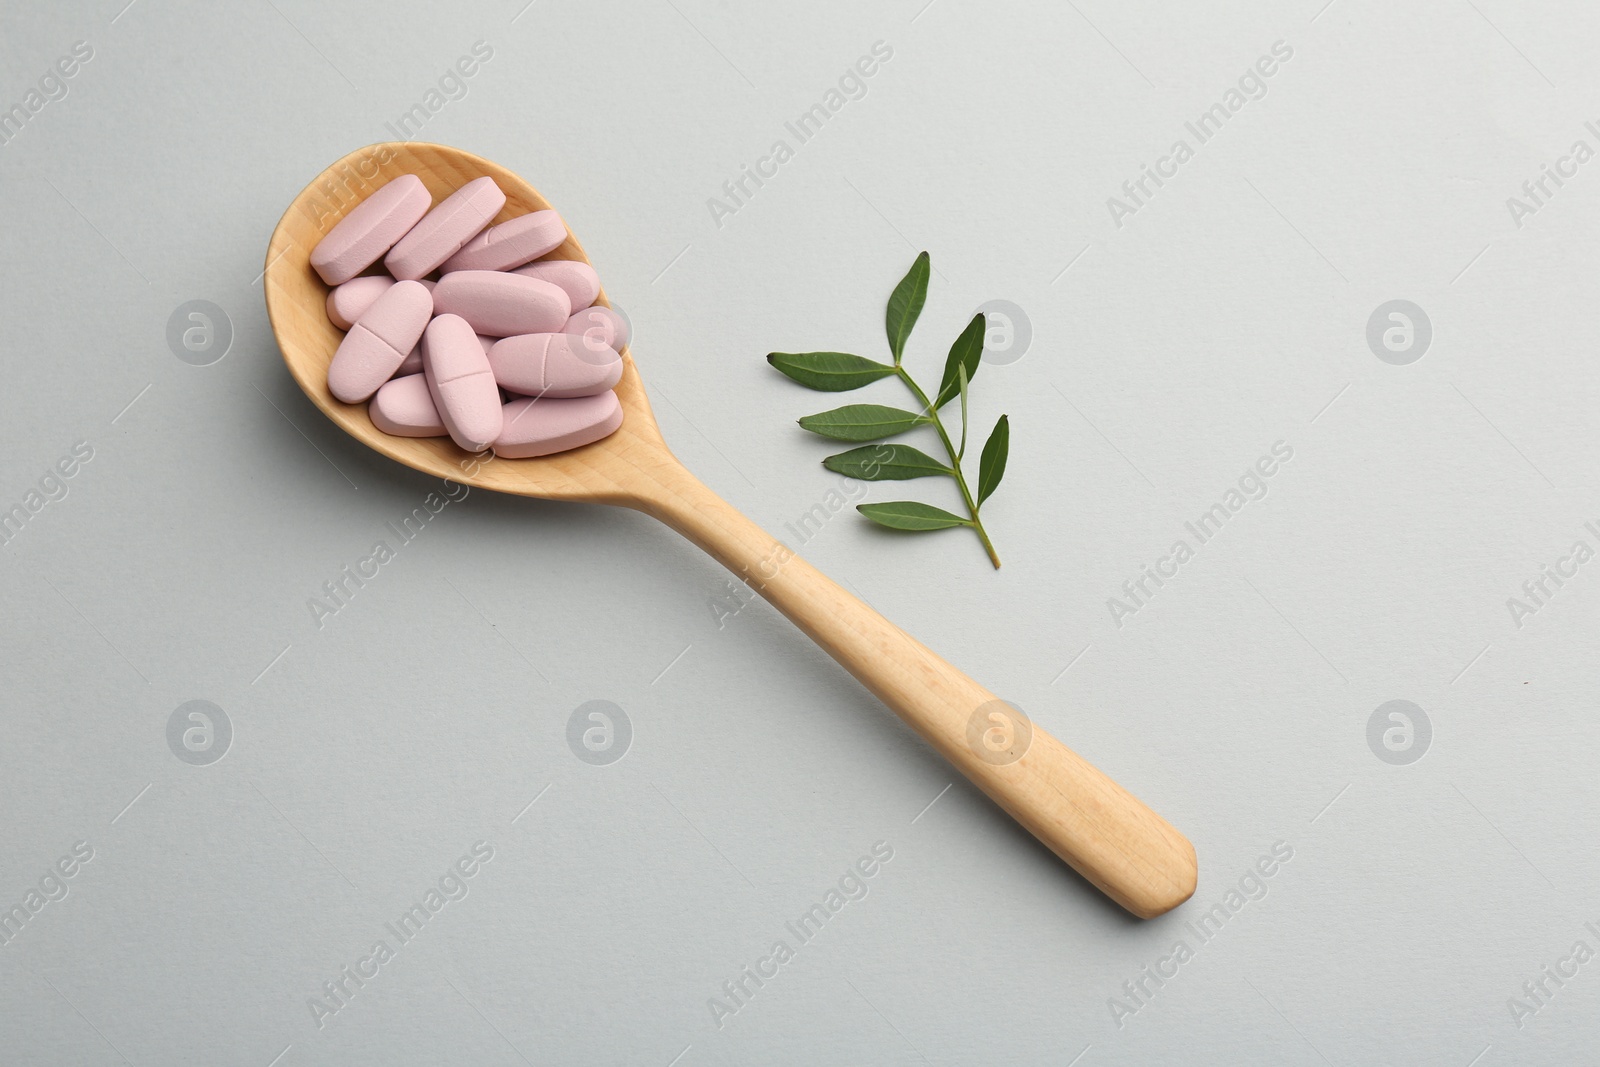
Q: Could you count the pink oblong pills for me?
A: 13